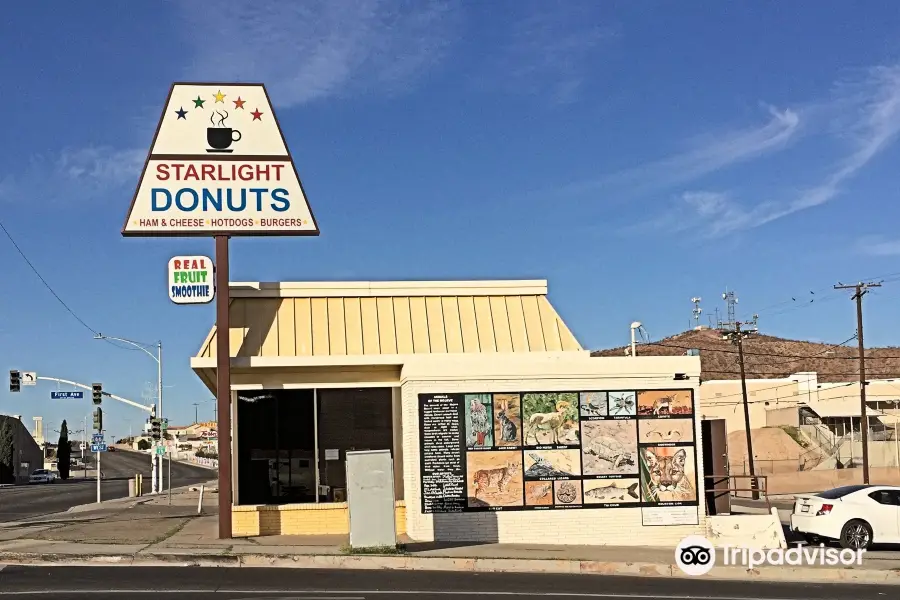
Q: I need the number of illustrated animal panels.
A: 14